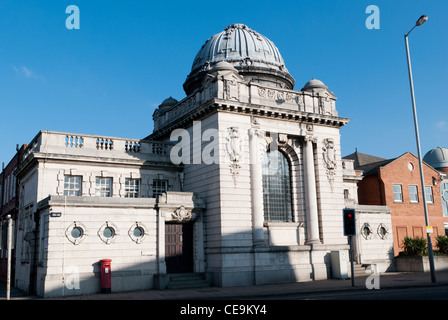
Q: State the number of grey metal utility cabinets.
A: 1